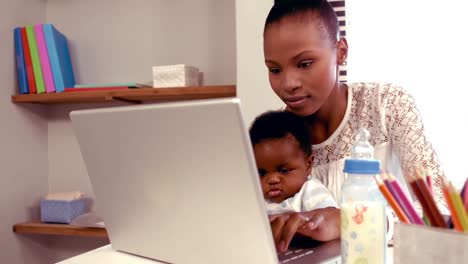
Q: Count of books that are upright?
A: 5